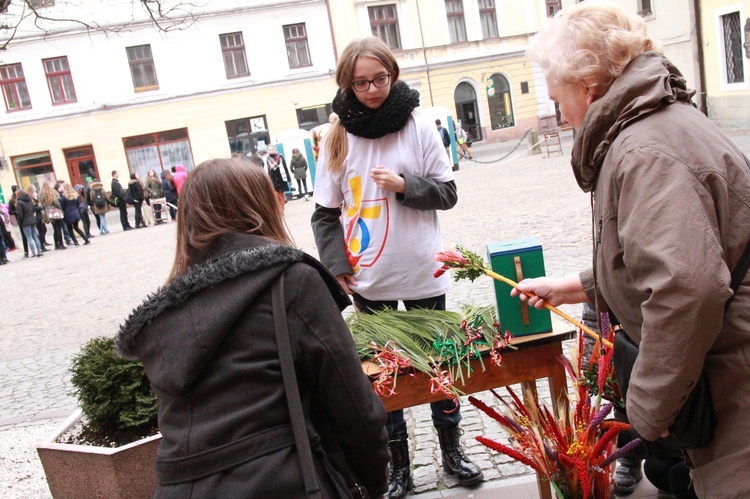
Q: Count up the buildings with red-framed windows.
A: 2